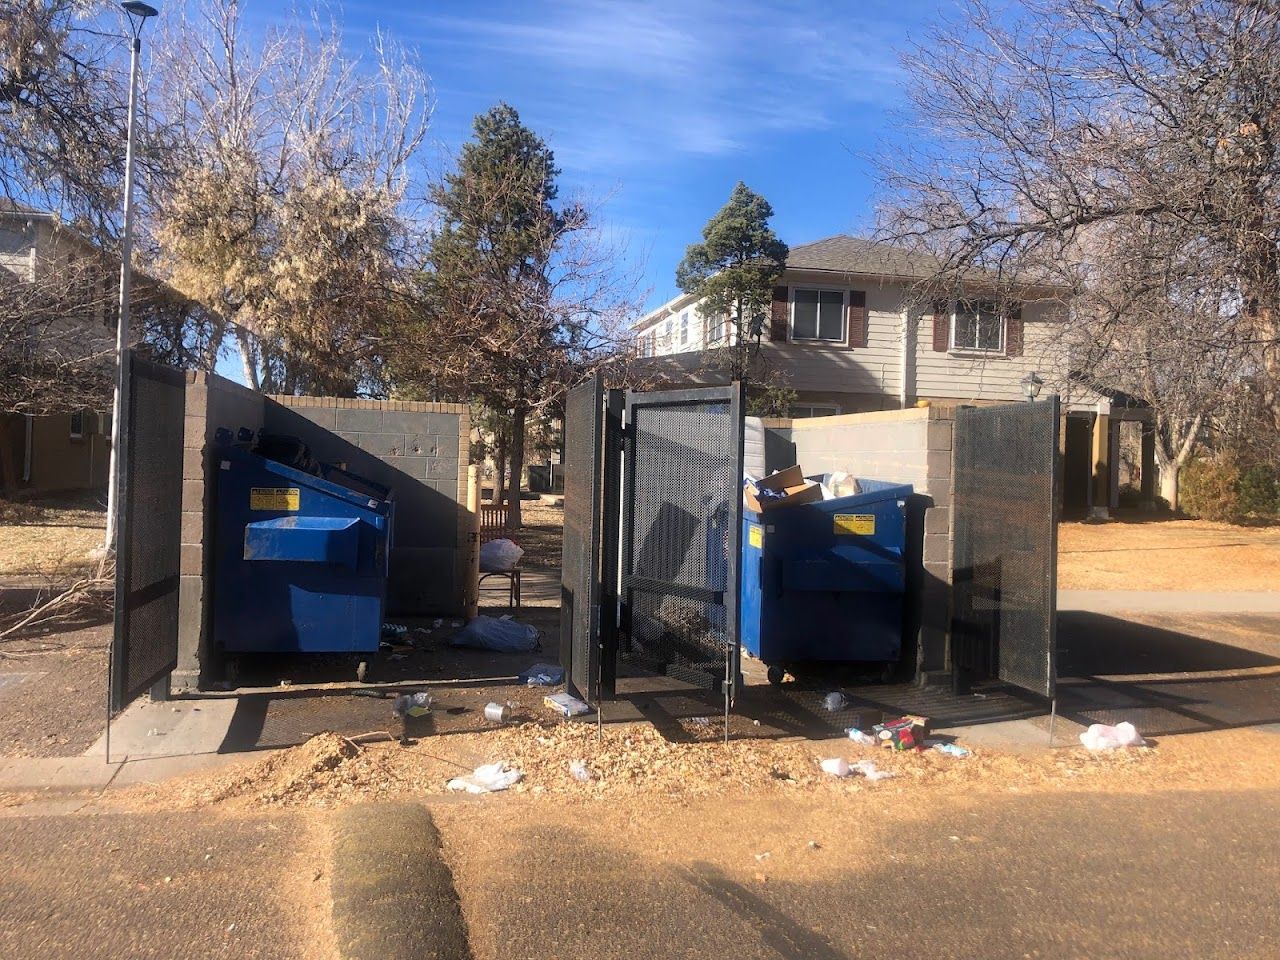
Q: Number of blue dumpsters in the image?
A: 2